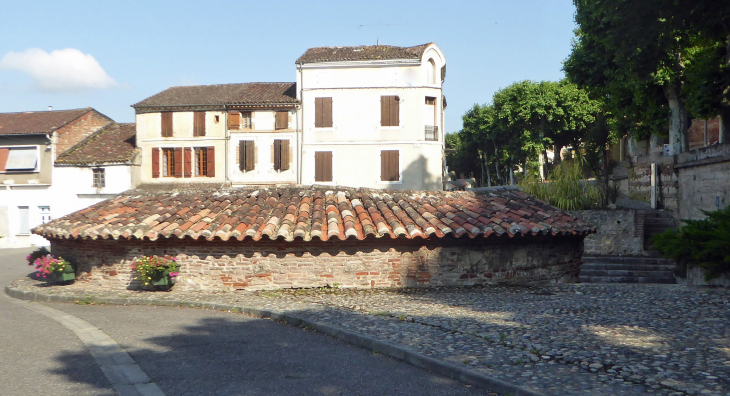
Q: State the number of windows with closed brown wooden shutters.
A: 9